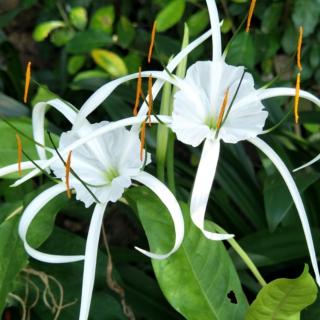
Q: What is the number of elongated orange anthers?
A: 11